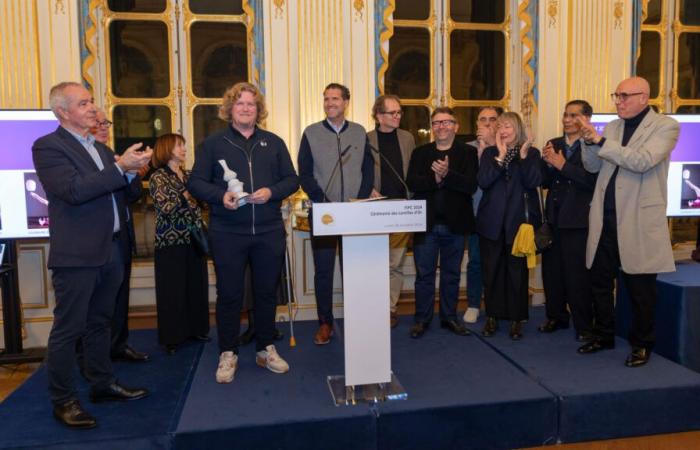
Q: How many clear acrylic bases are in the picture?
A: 1